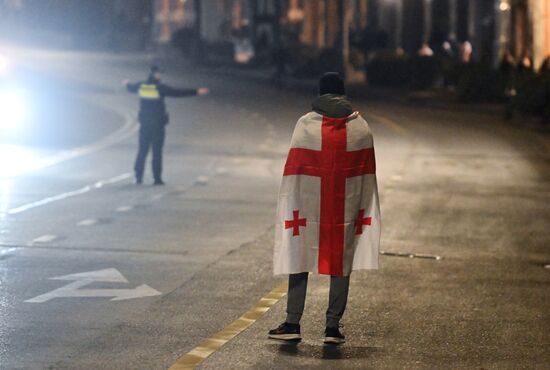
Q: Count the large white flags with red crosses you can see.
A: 1